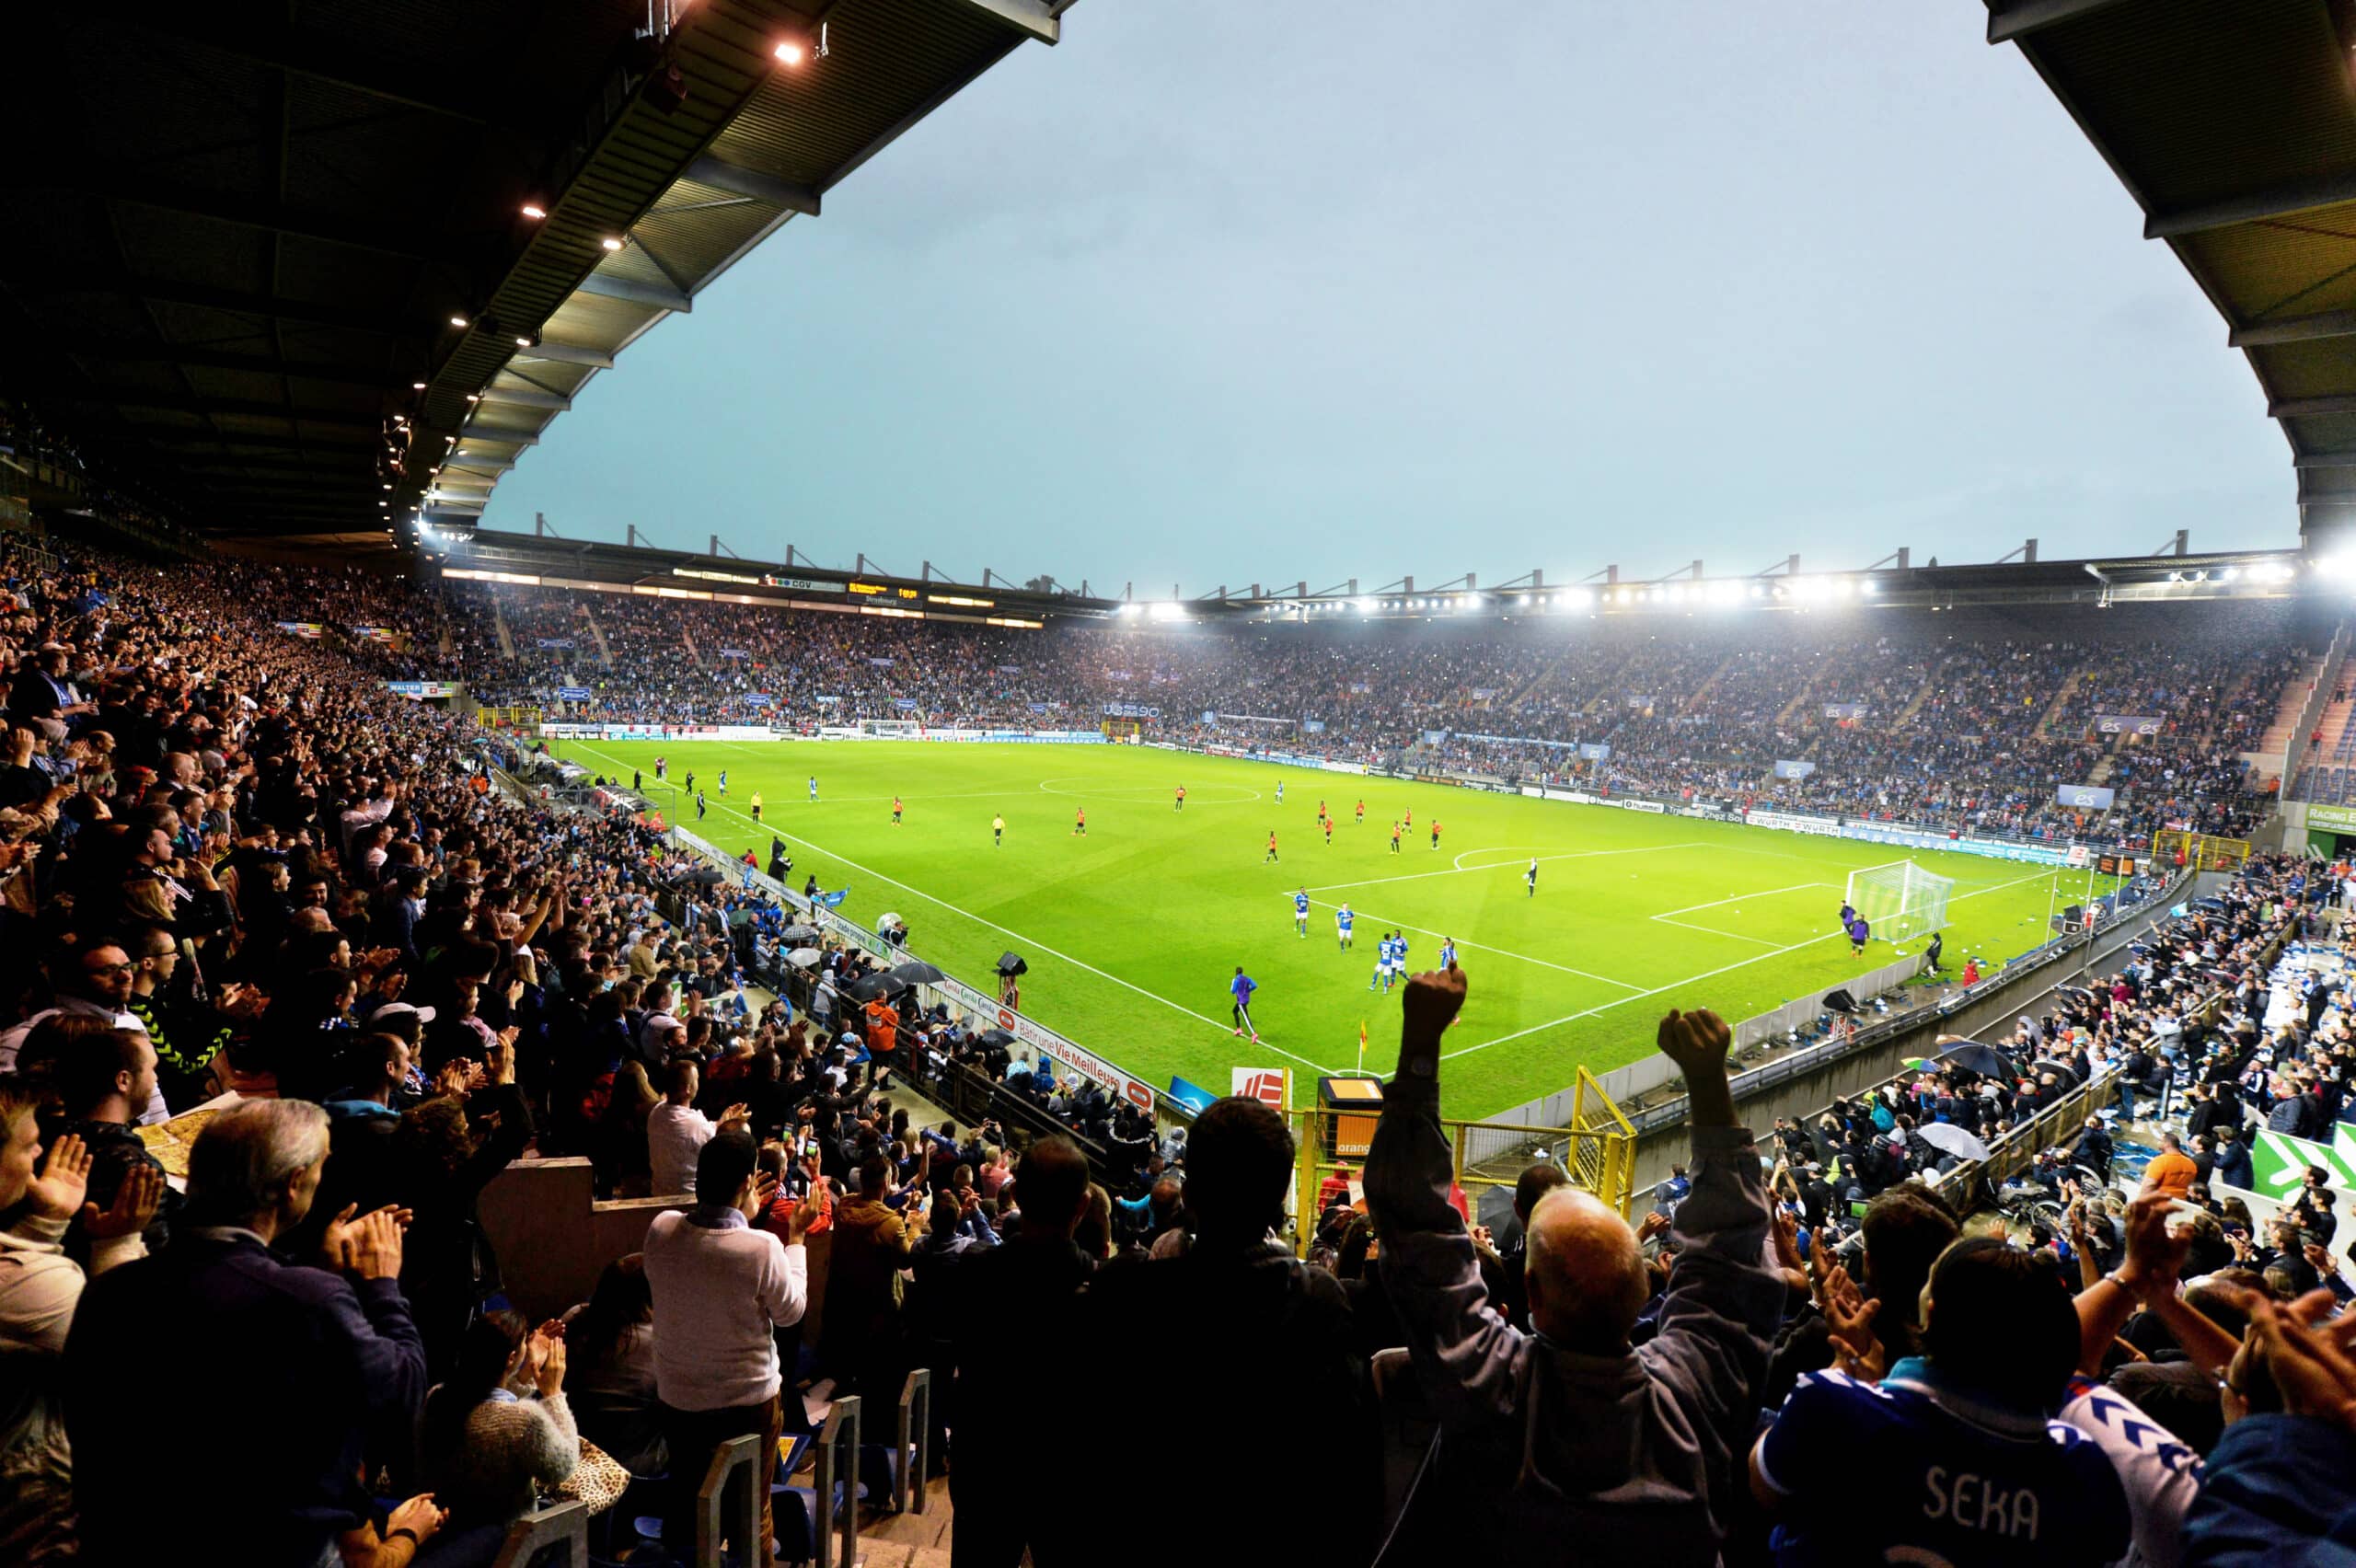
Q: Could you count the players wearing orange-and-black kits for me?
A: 10